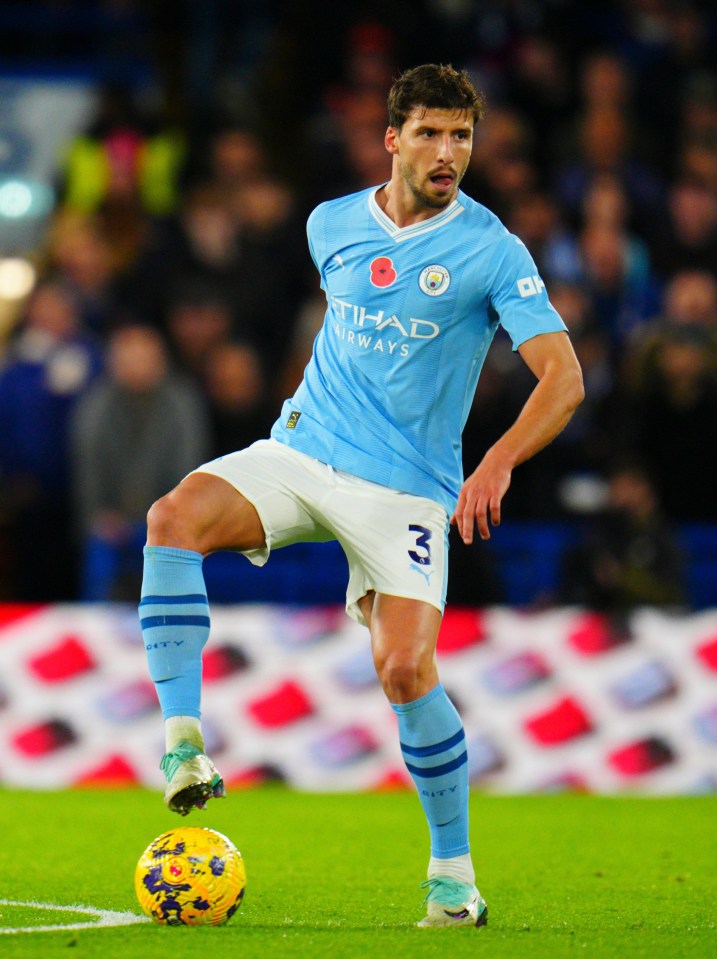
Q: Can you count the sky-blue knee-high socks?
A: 2